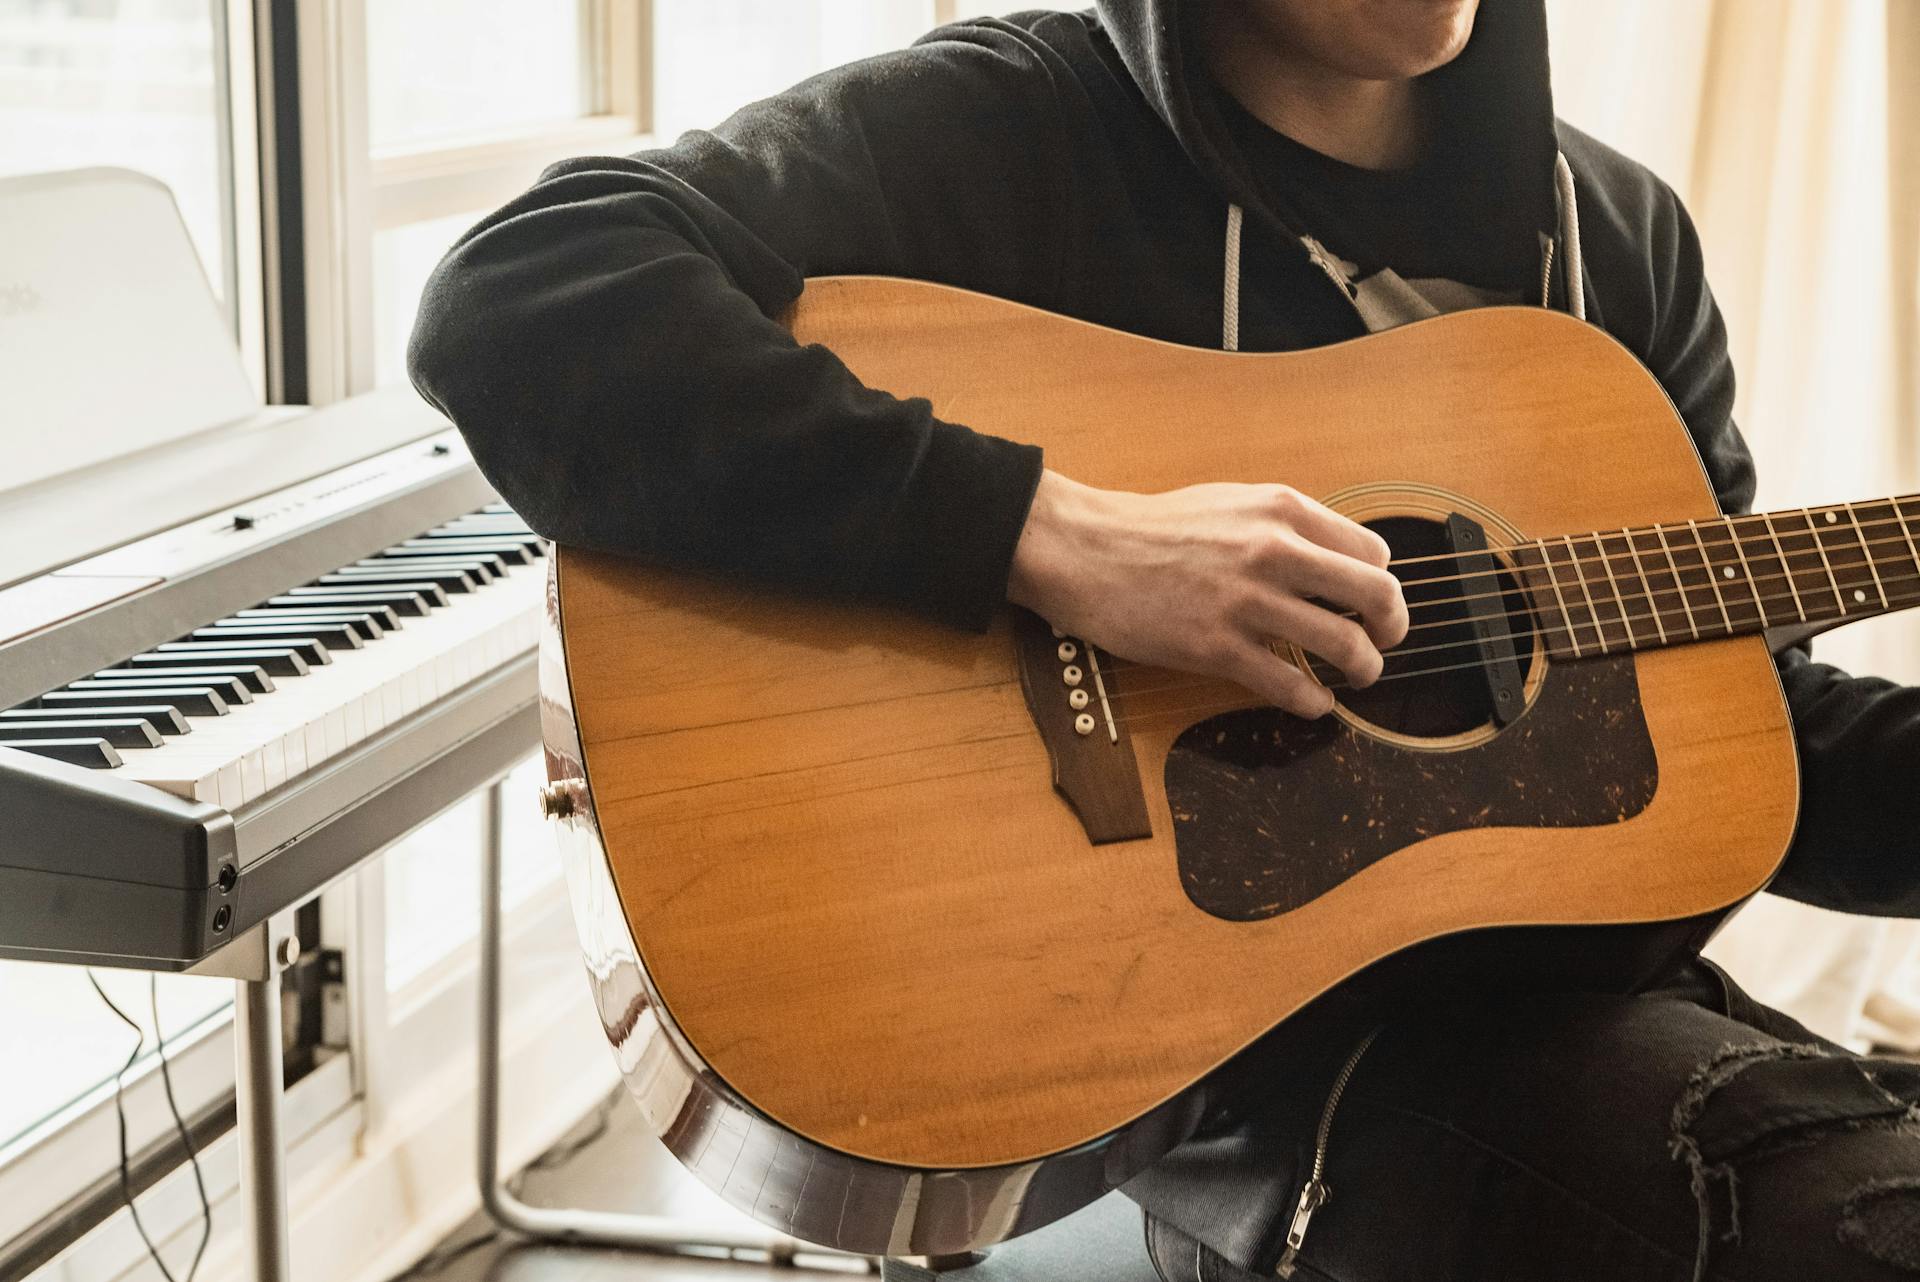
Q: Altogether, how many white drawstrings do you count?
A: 2